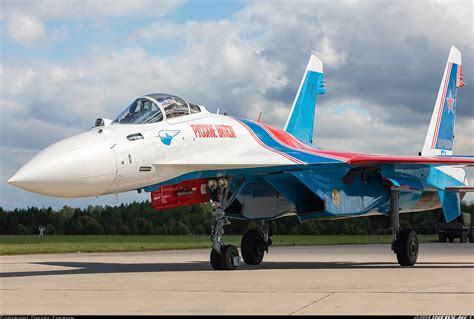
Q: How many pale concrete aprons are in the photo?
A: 1